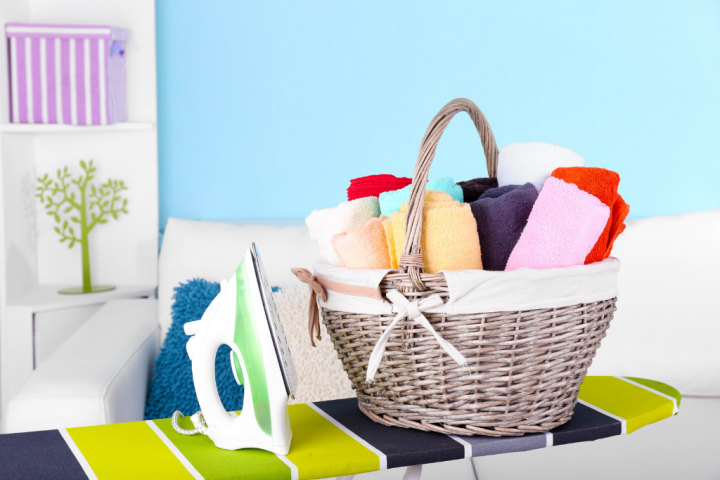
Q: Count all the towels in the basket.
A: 10